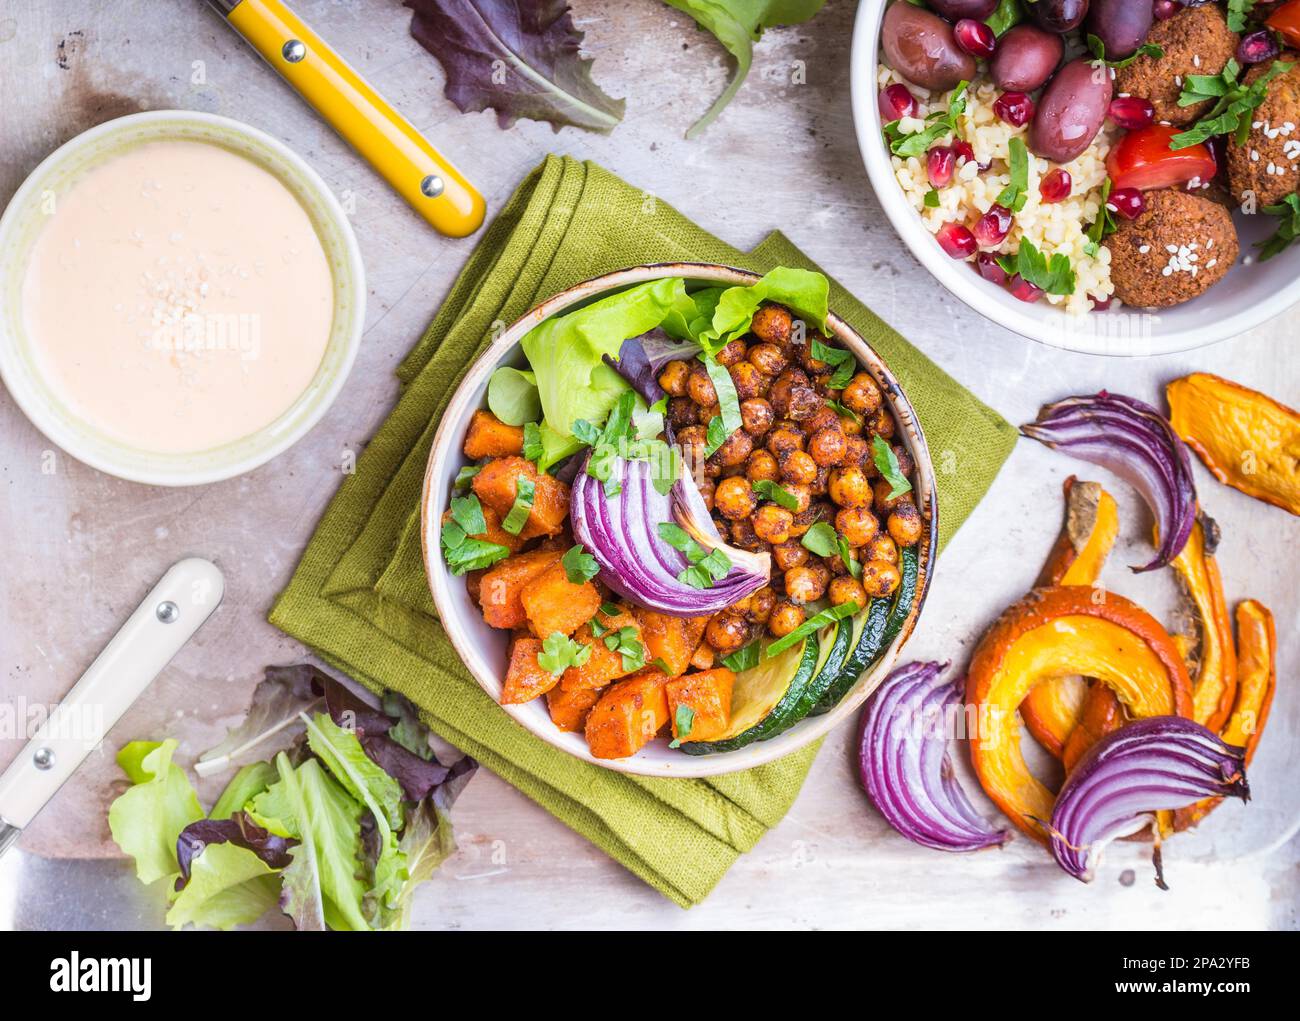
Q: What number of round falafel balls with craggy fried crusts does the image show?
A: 3